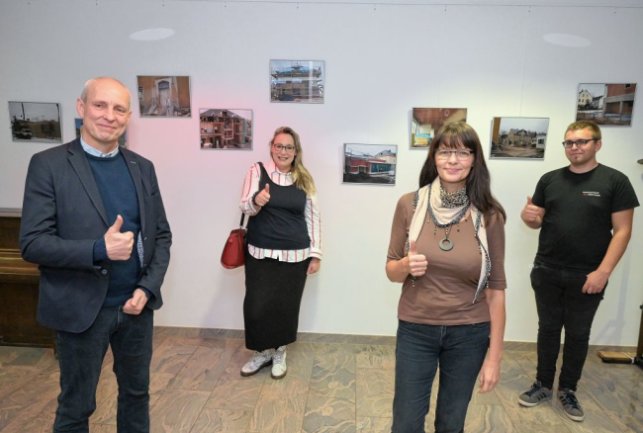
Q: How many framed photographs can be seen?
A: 9